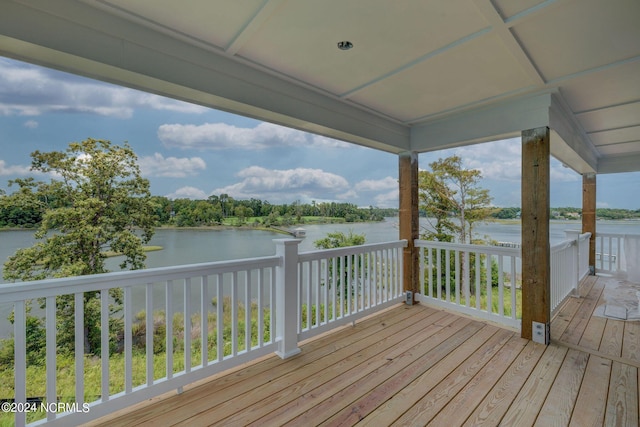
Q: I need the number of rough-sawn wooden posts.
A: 3